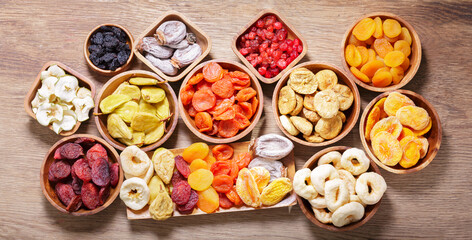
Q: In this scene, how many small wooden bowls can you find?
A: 11